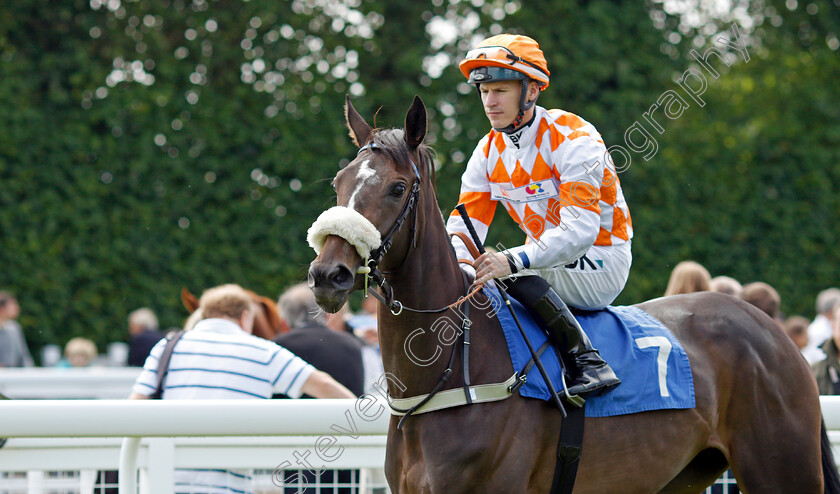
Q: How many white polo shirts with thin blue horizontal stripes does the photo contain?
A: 1